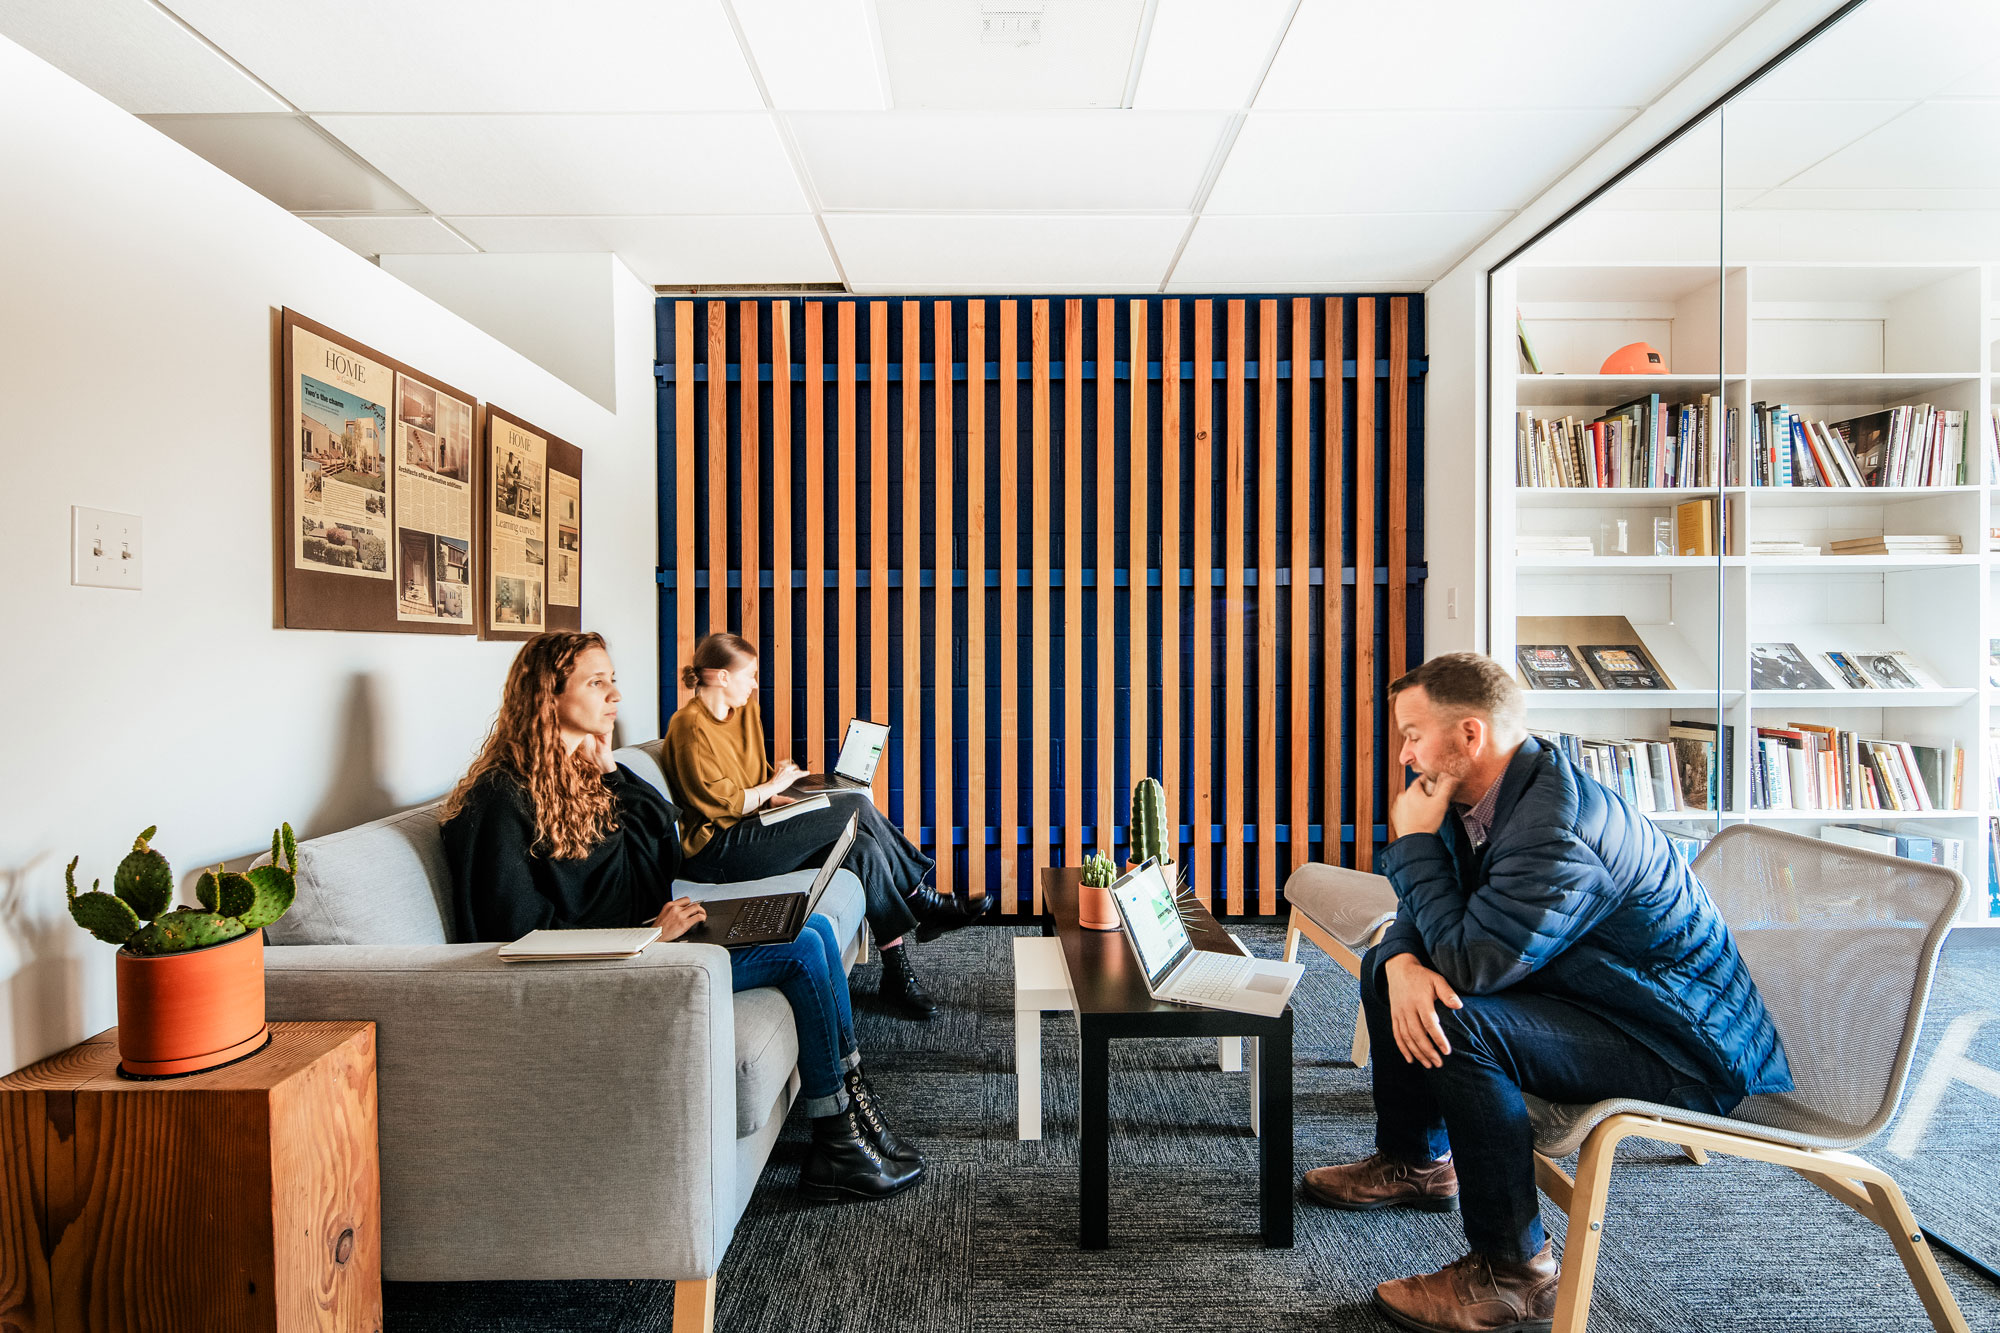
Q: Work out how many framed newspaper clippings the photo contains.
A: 2